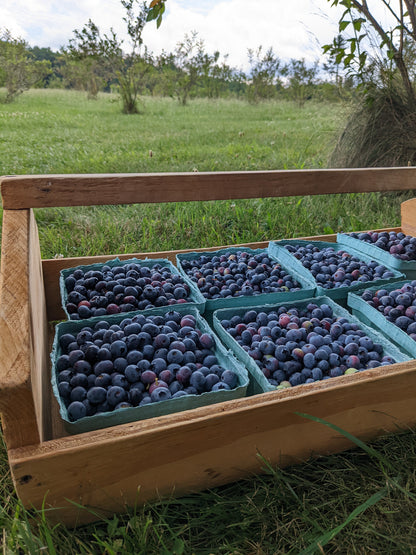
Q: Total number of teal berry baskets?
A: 7